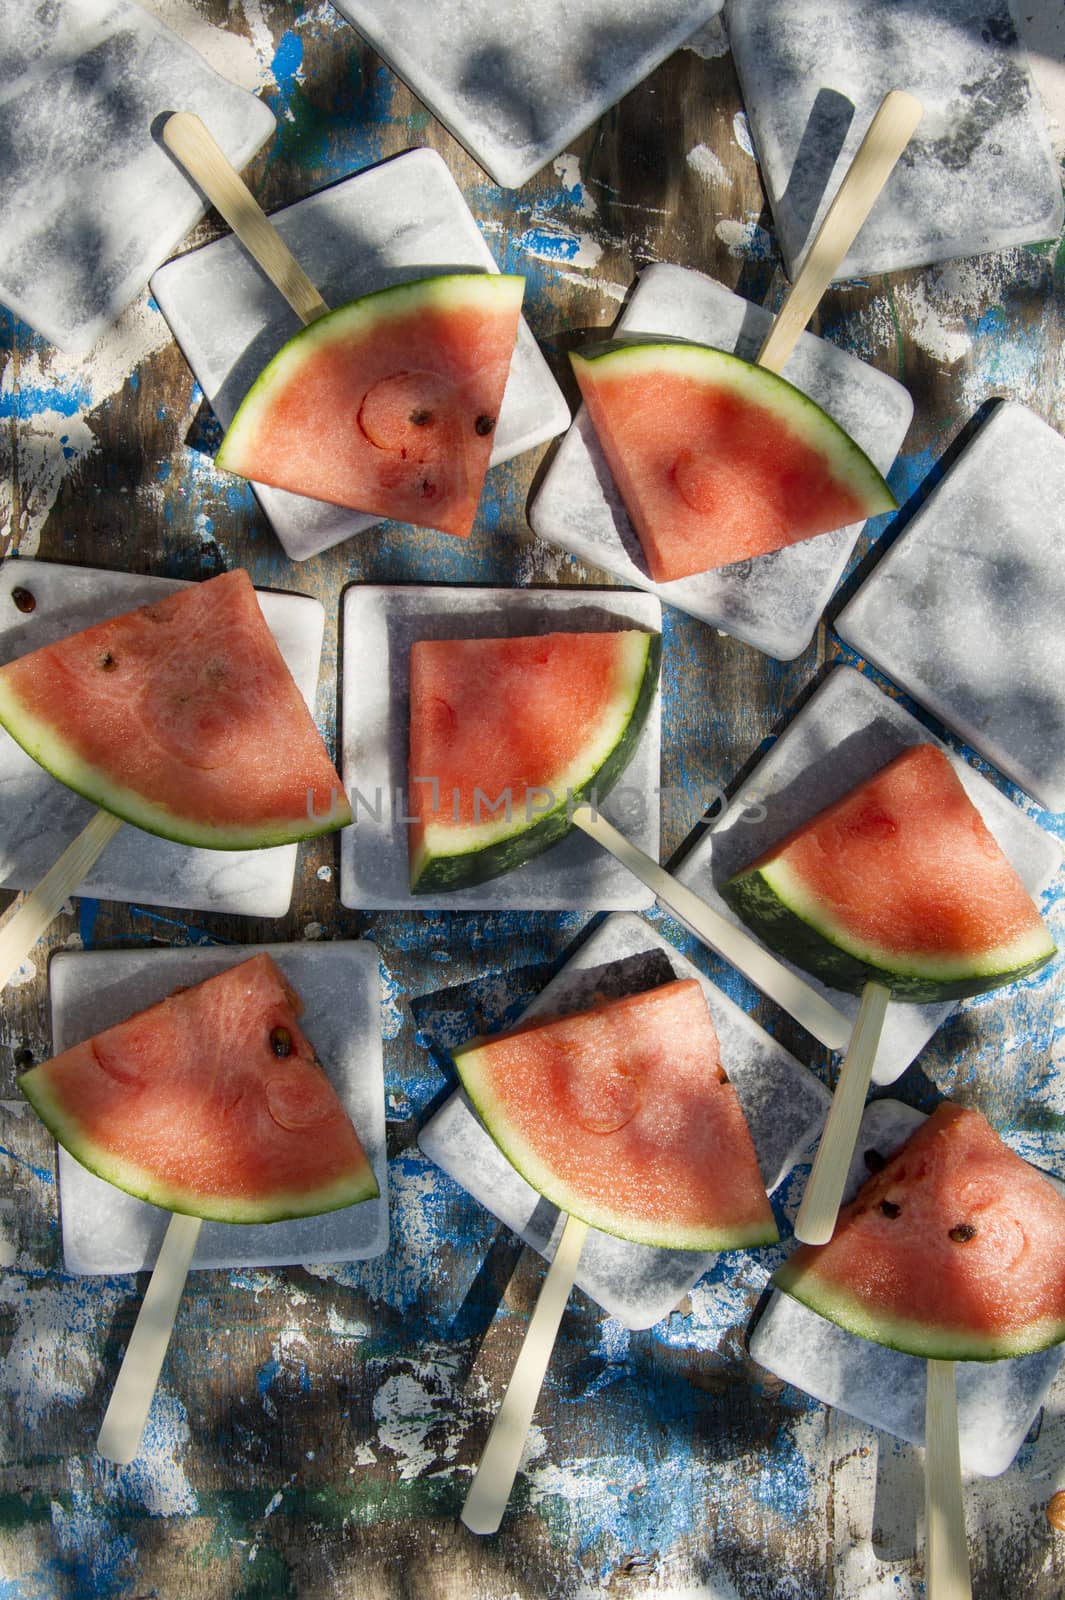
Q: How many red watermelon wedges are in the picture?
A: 8